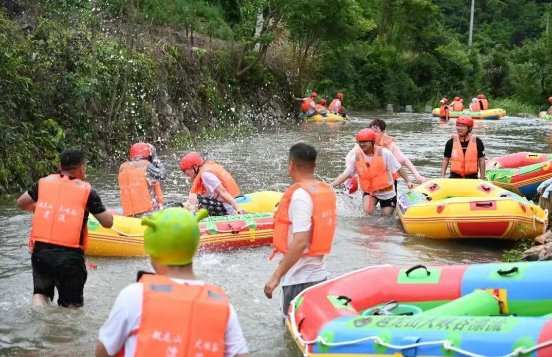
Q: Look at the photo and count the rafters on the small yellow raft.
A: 3